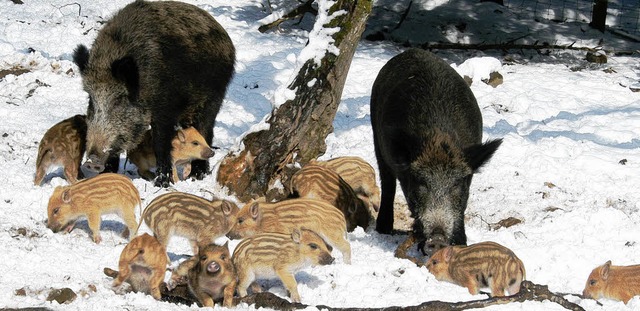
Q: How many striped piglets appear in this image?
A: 12